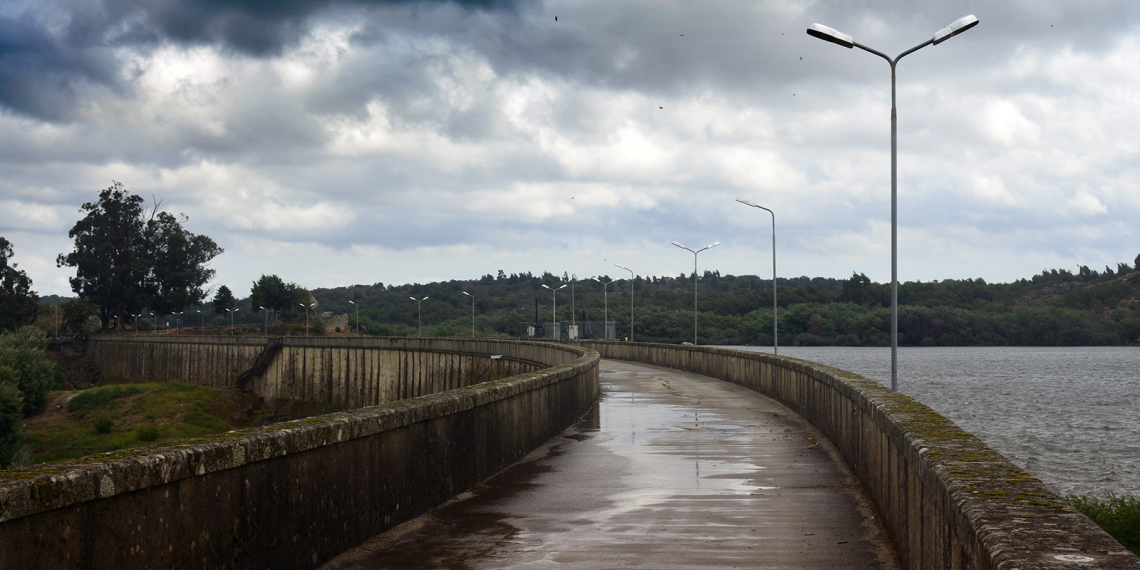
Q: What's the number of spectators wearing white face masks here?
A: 0